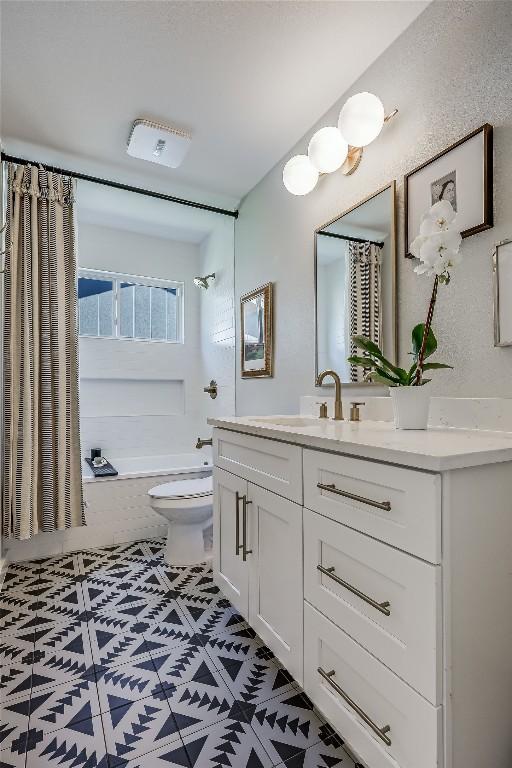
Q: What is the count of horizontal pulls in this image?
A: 3